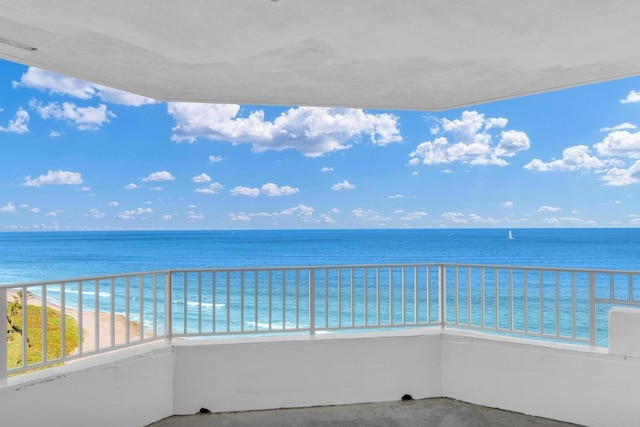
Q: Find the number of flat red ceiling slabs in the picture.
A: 0